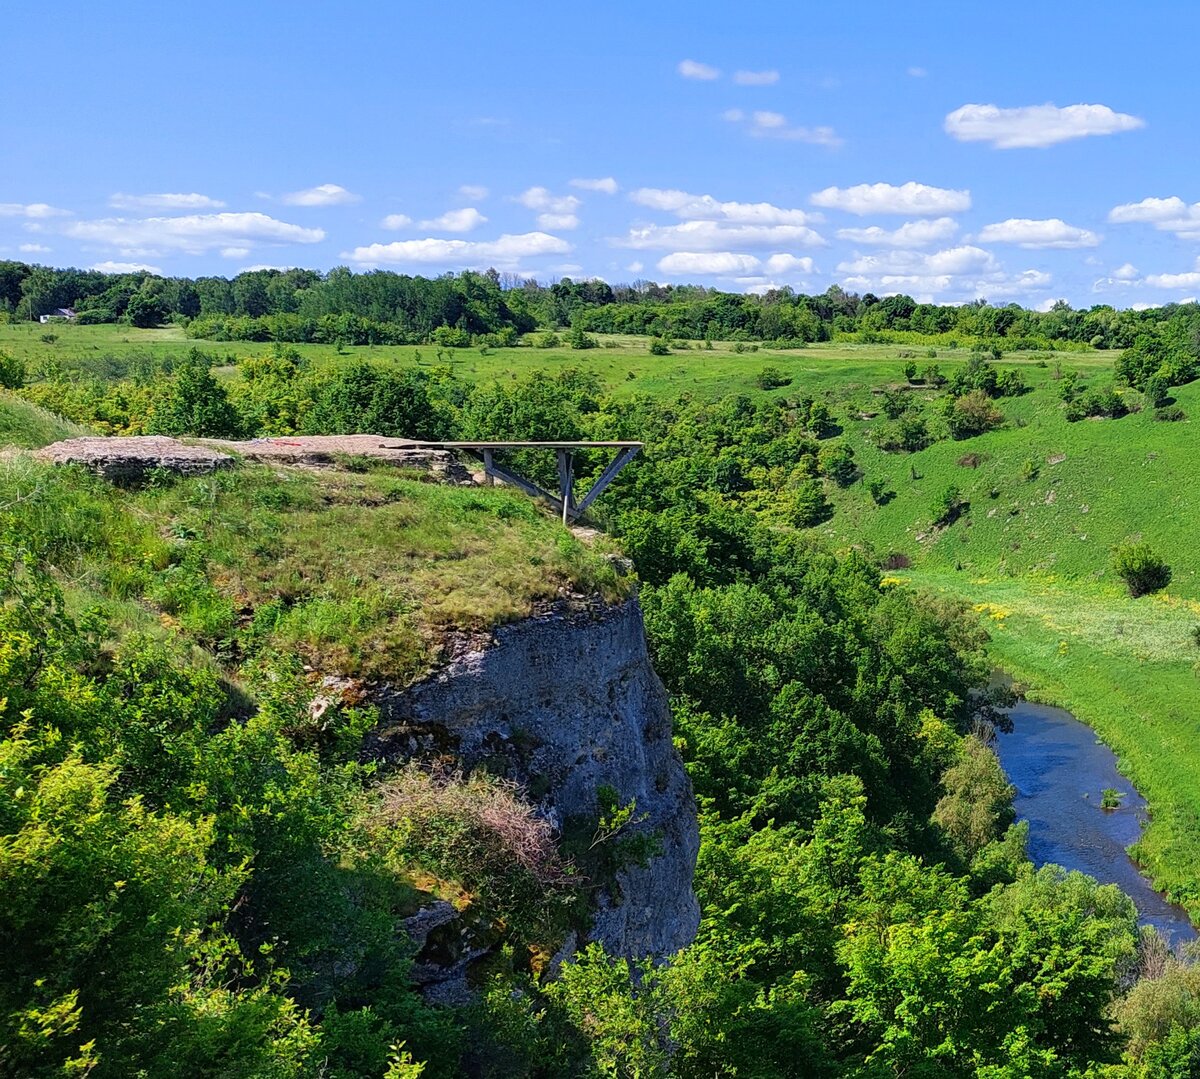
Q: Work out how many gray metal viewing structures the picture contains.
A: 1